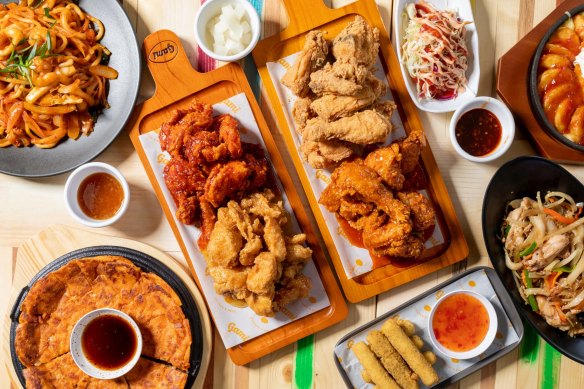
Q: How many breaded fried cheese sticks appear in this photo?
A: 6